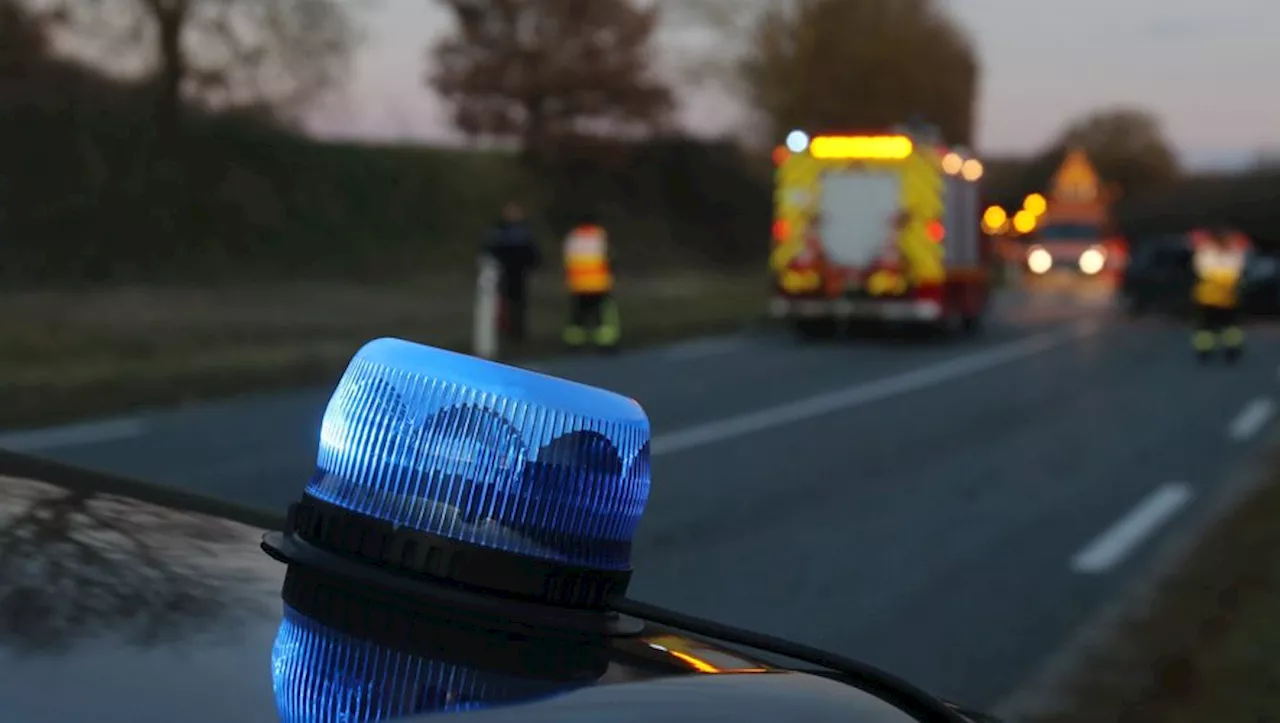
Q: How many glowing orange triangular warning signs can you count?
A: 1